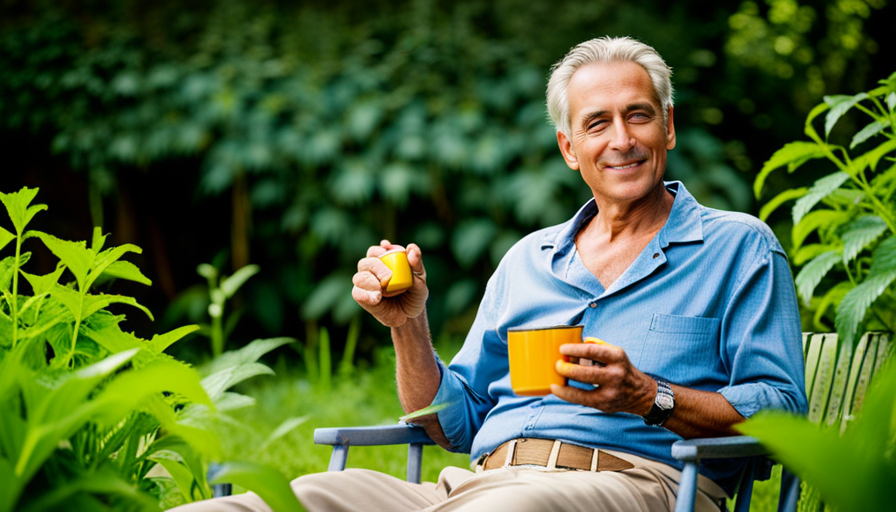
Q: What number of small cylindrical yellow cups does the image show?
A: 1